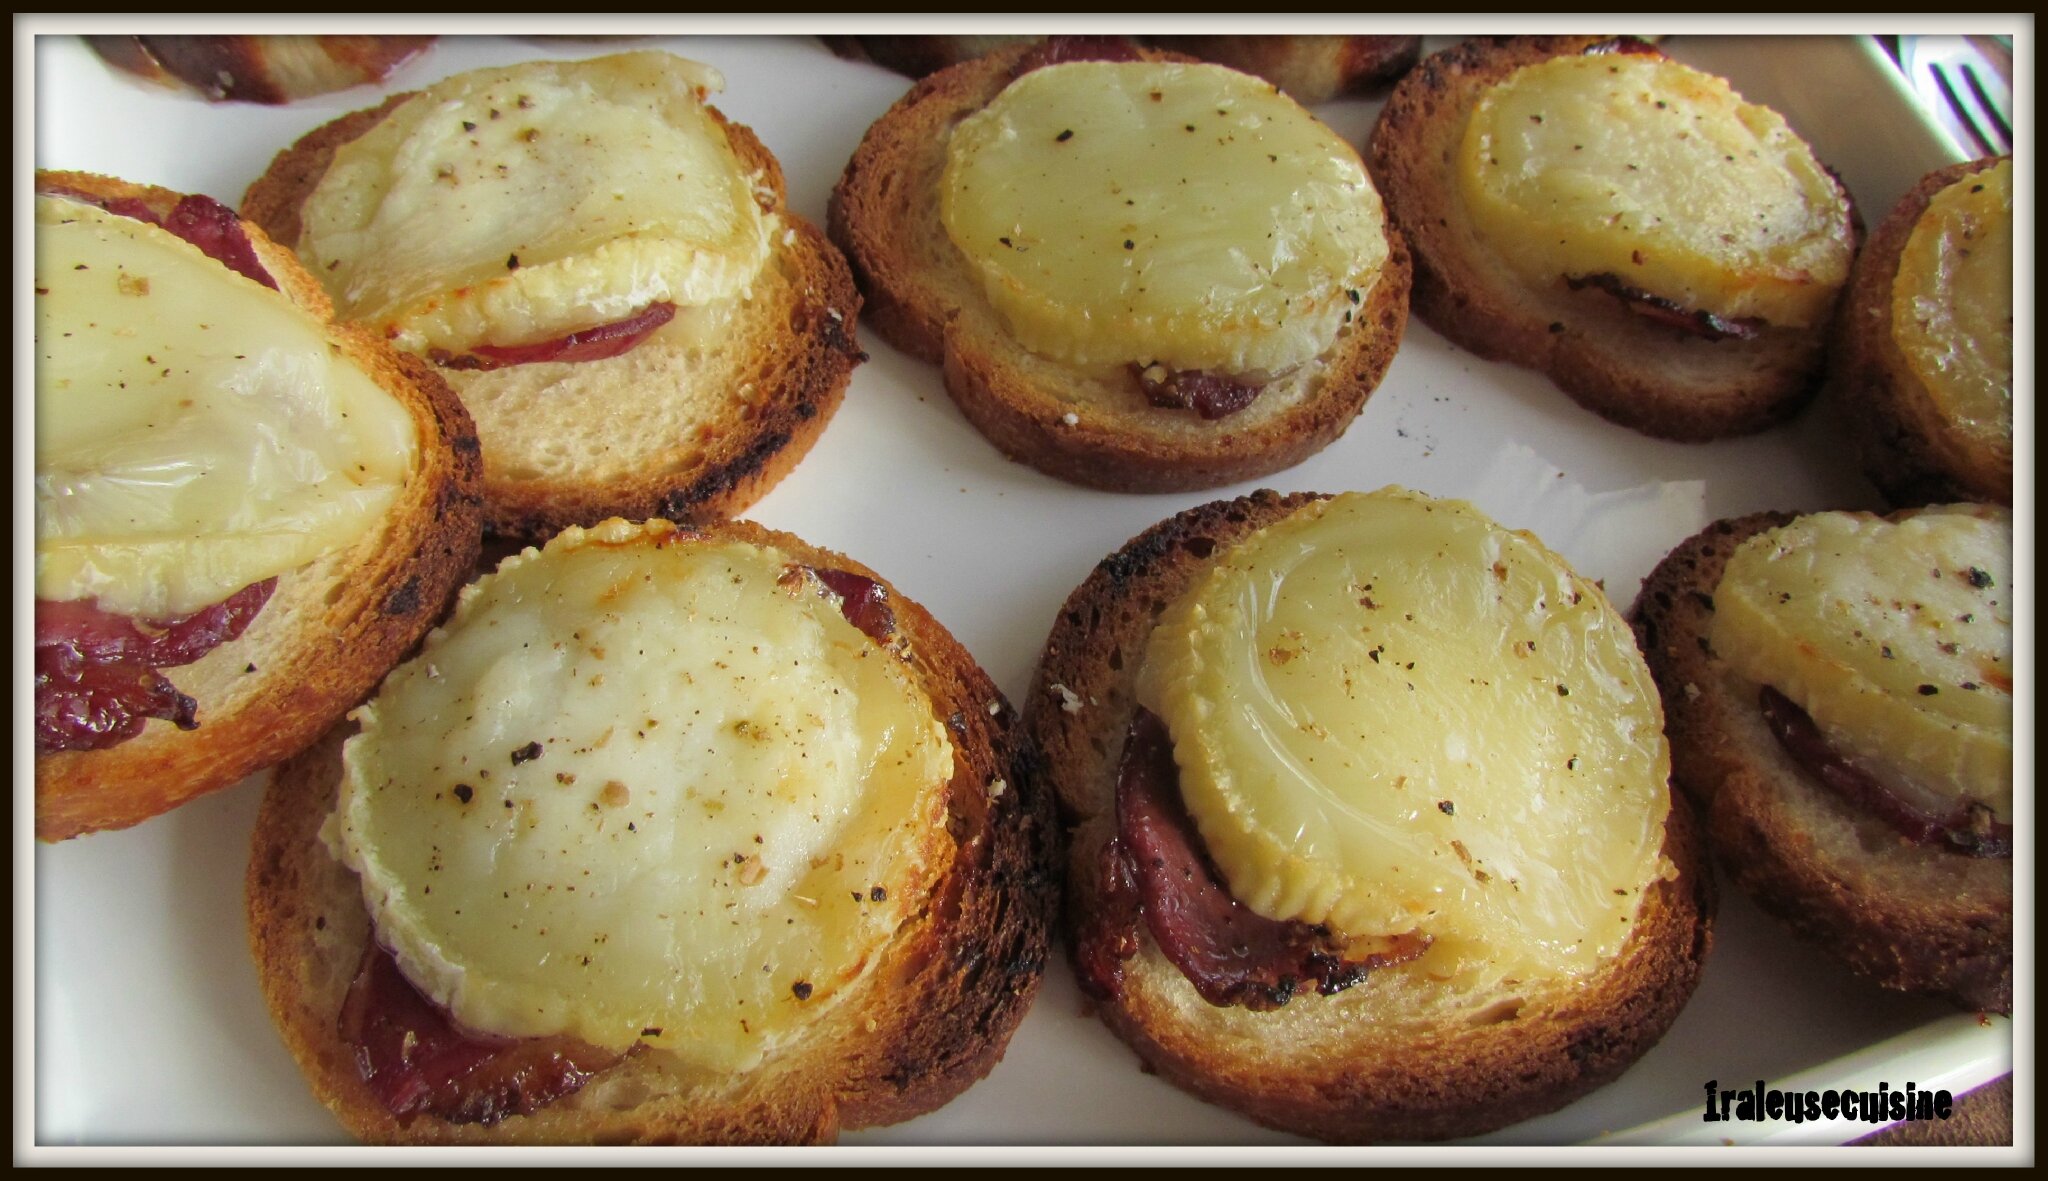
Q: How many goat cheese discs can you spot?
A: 8